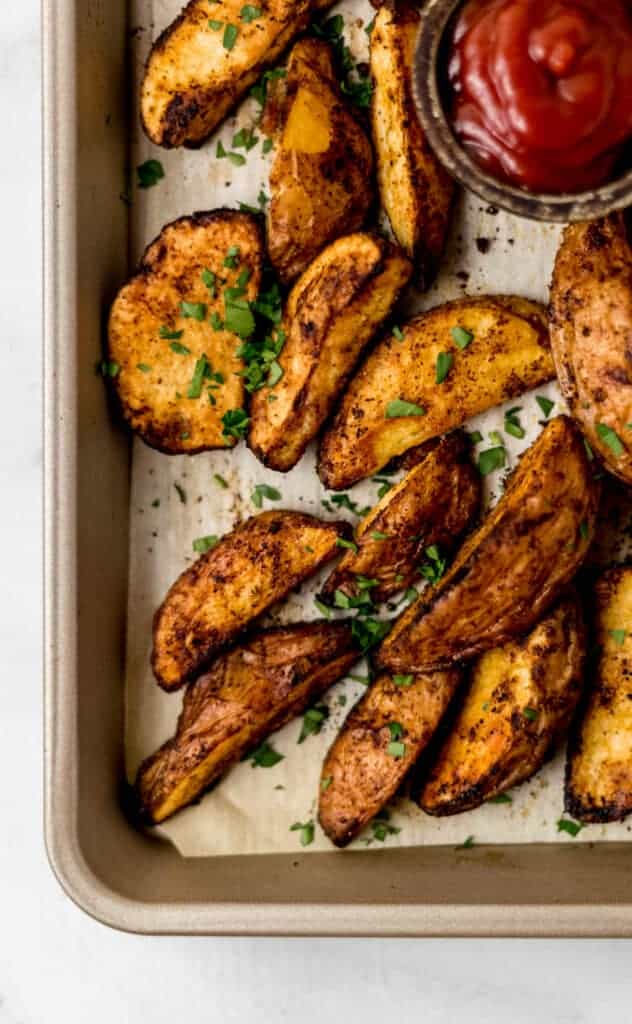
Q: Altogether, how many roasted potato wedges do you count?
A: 14